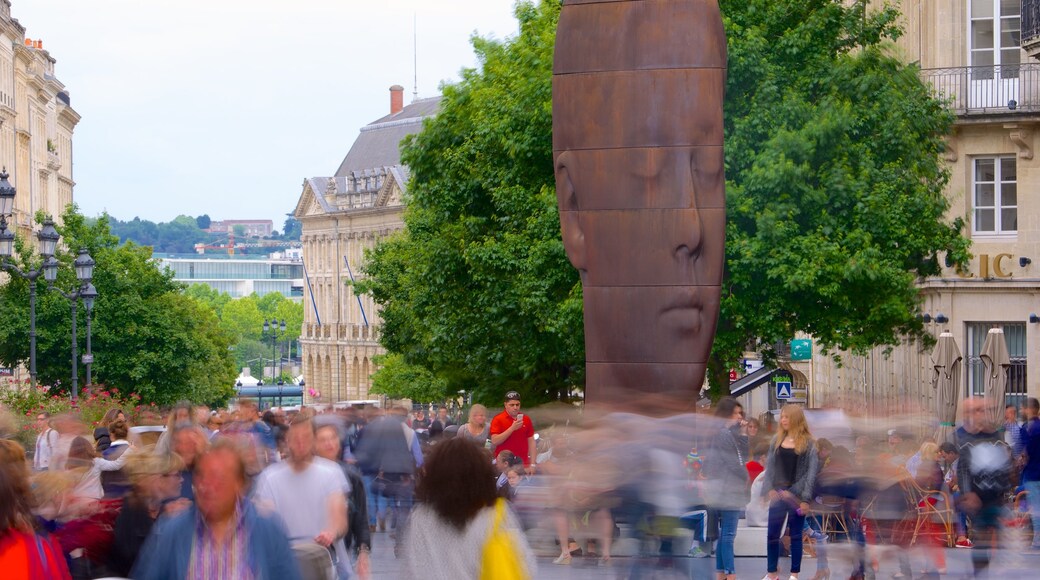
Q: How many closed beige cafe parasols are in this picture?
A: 2